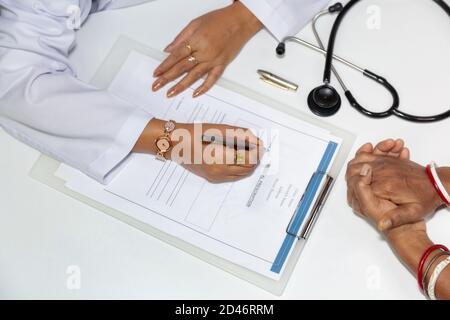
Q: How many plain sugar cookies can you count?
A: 0